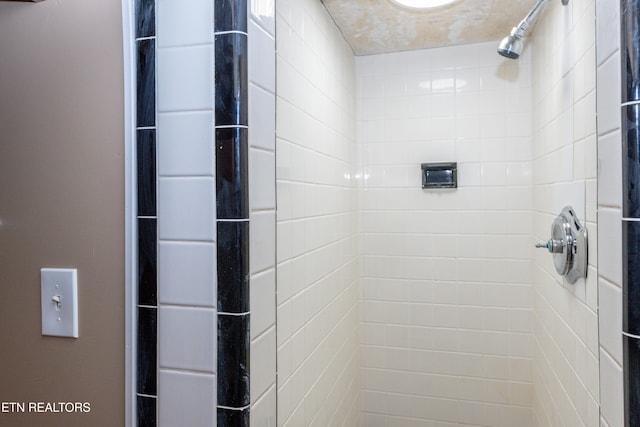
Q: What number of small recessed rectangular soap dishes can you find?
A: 1